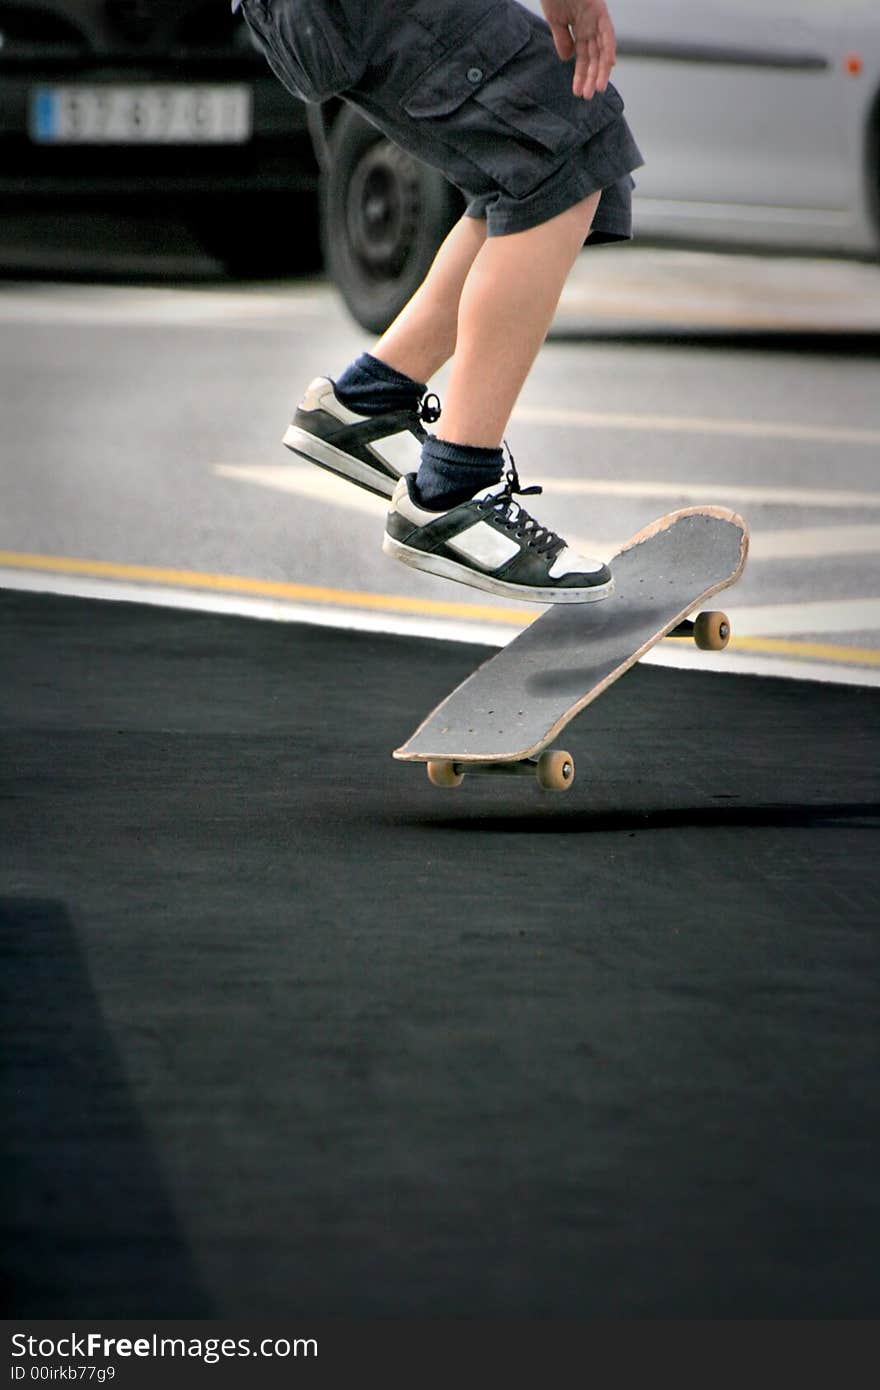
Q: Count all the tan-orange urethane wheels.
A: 3